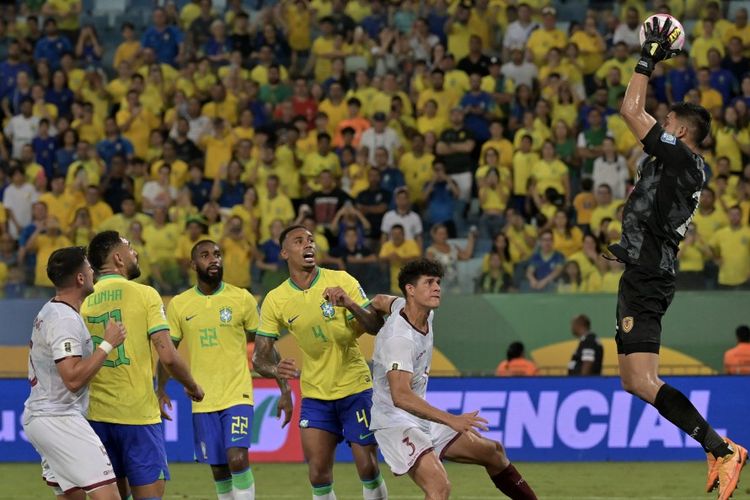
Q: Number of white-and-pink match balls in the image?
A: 1